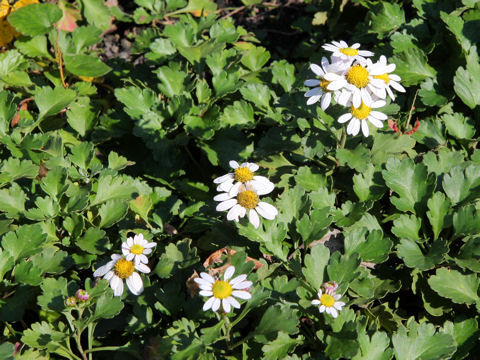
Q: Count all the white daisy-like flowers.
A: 11